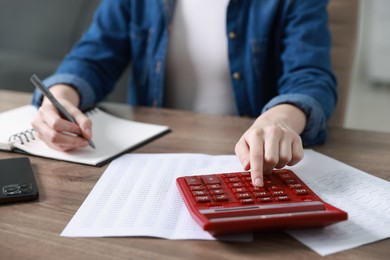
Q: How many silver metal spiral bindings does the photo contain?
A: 1